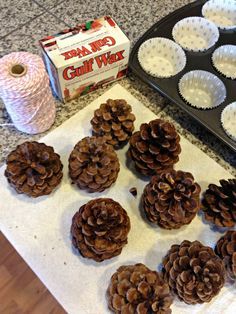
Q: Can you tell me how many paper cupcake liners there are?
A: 6